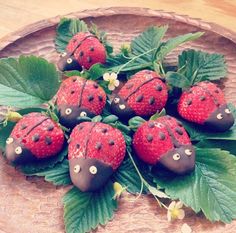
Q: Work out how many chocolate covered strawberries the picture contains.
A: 7